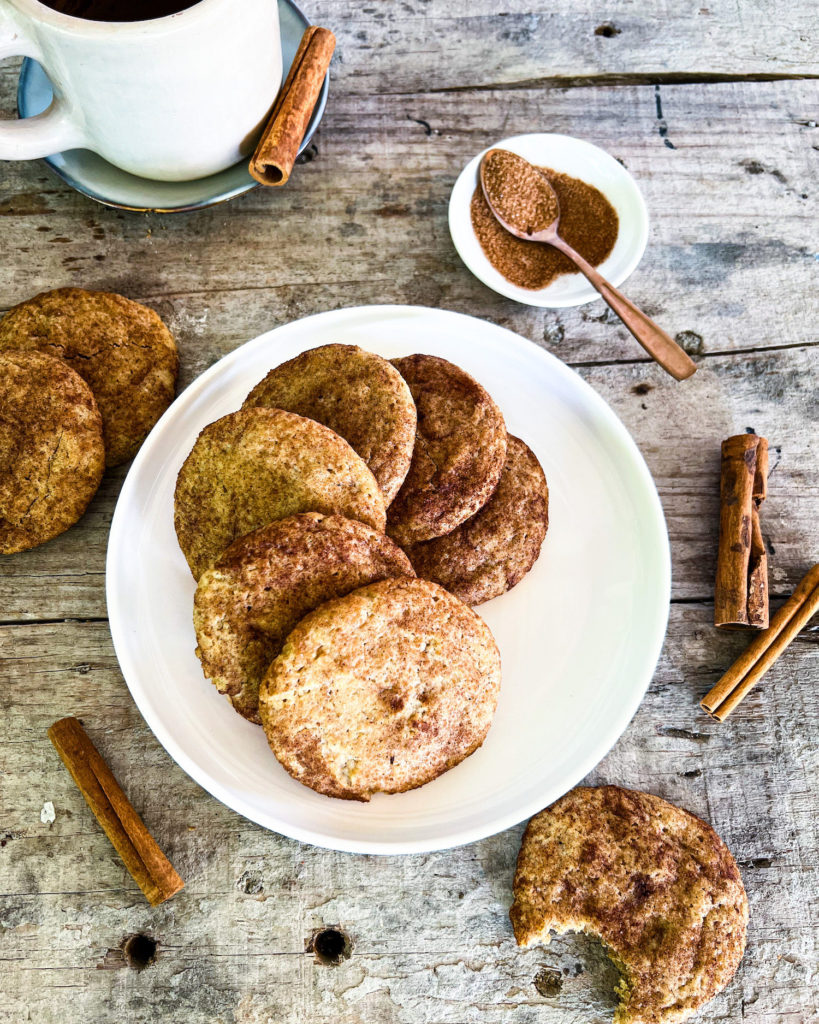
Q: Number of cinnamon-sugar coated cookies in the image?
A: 9